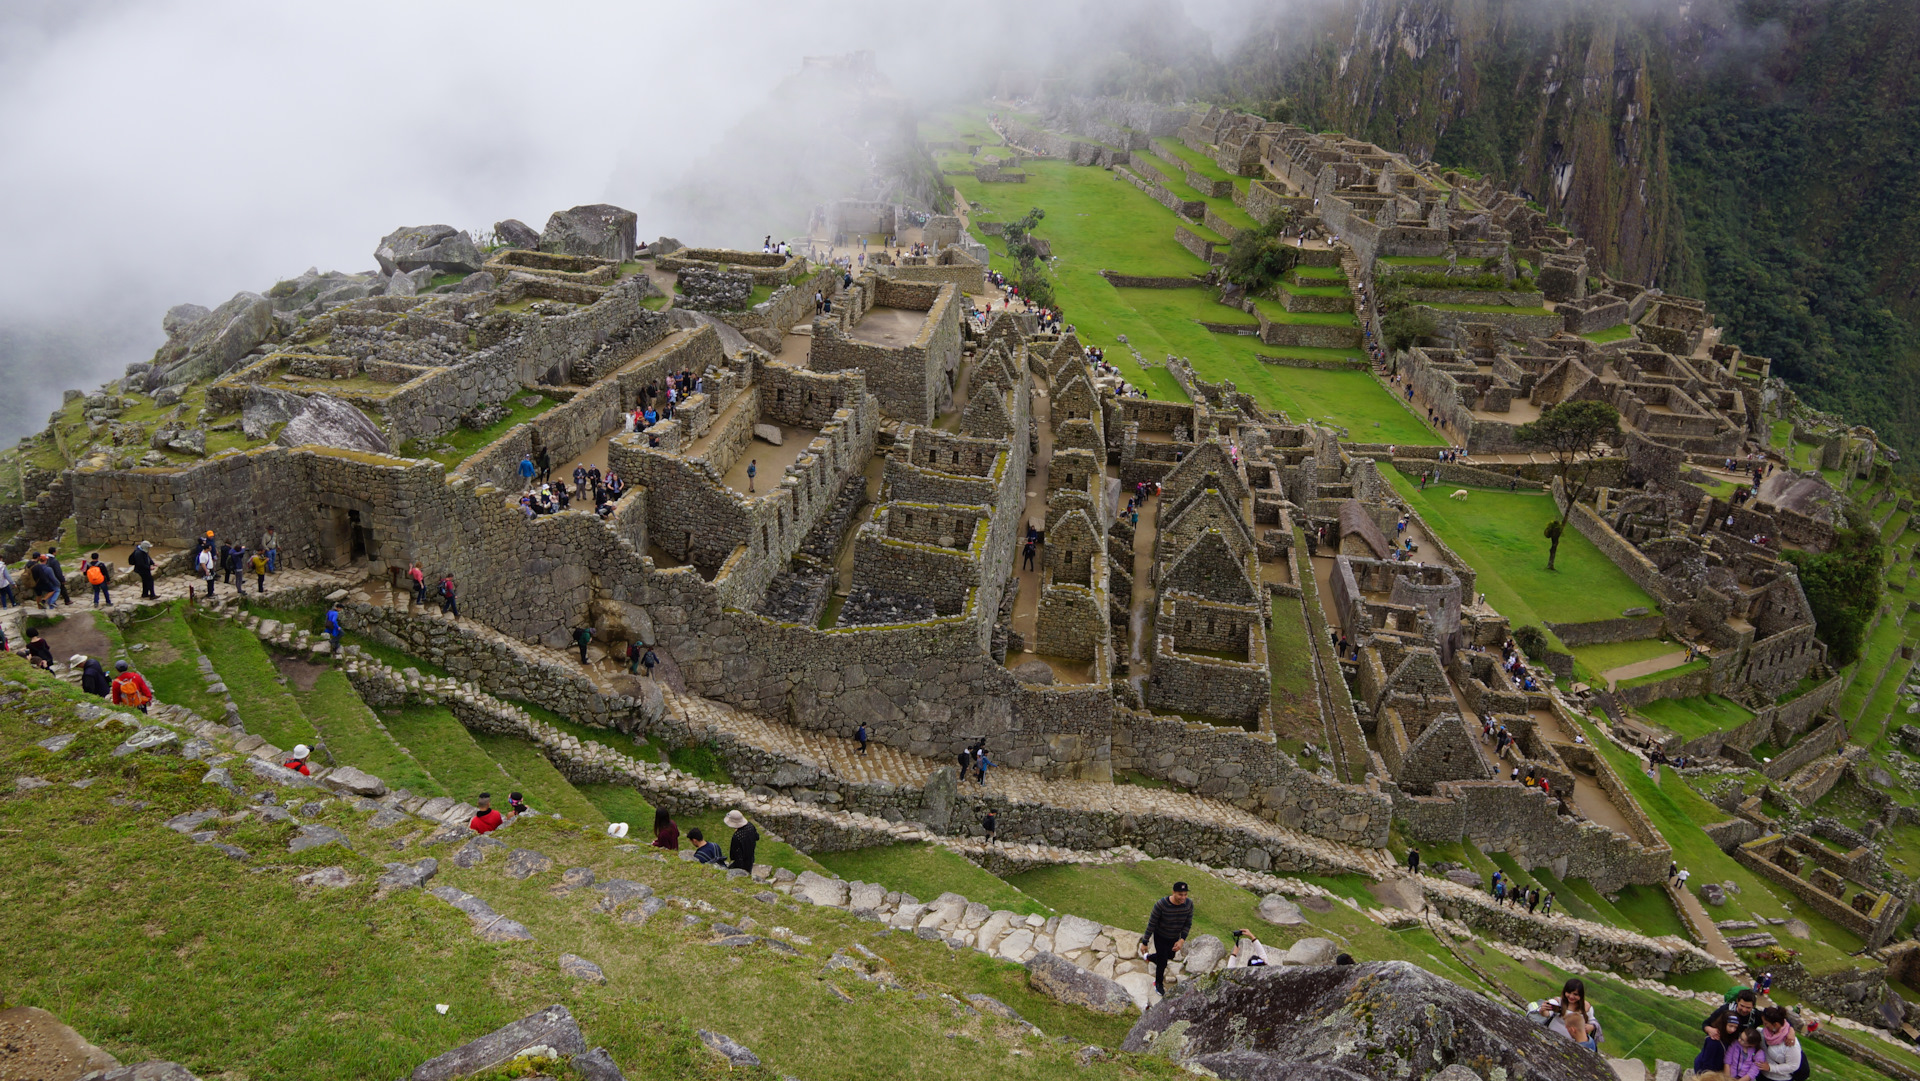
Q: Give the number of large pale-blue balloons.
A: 0